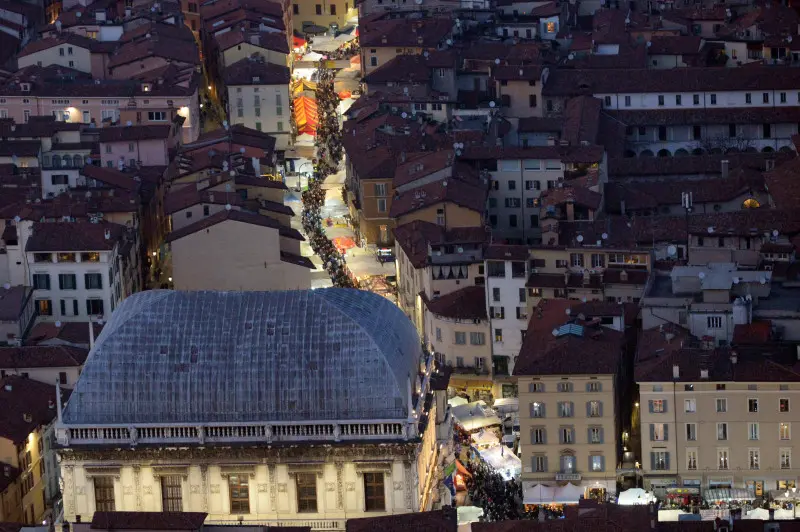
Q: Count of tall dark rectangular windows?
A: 5